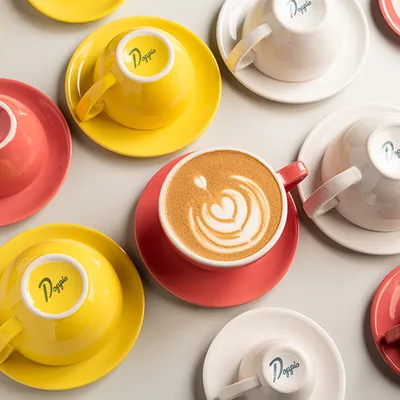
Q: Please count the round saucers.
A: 10